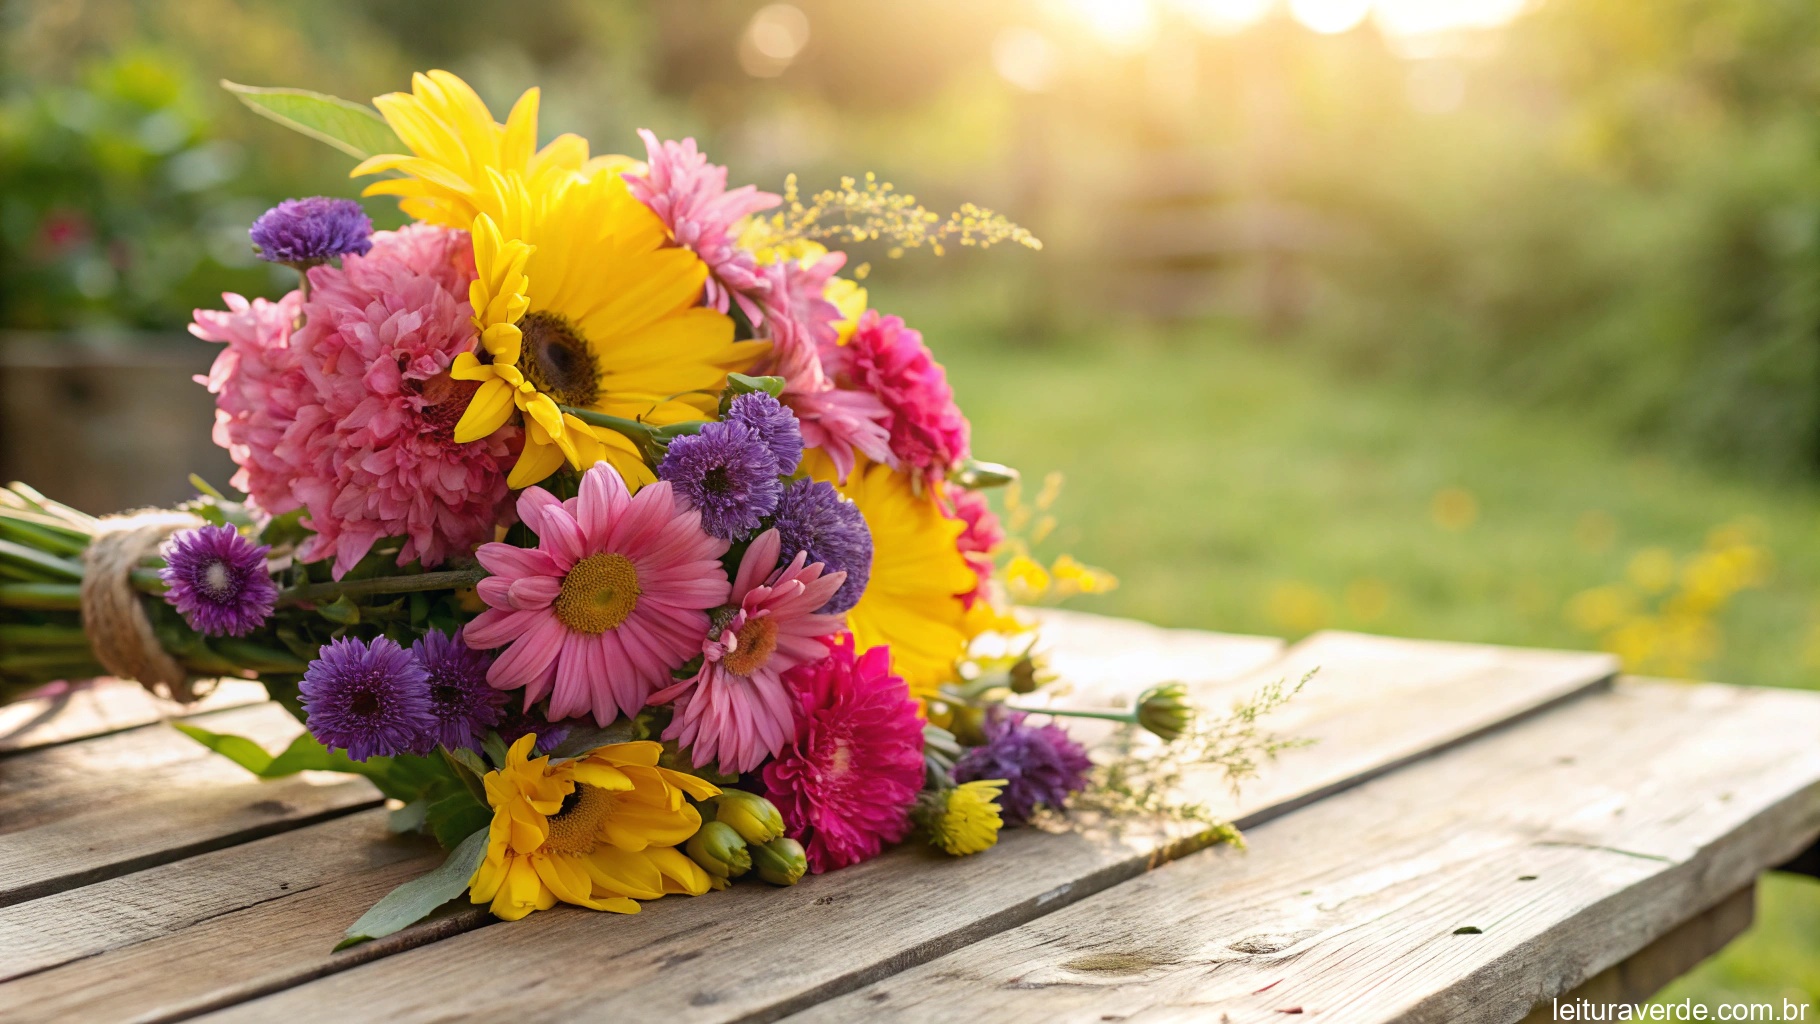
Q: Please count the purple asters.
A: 8